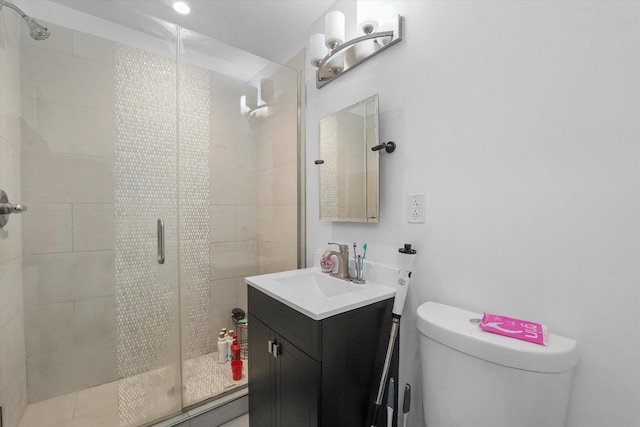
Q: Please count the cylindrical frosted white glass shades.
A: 3